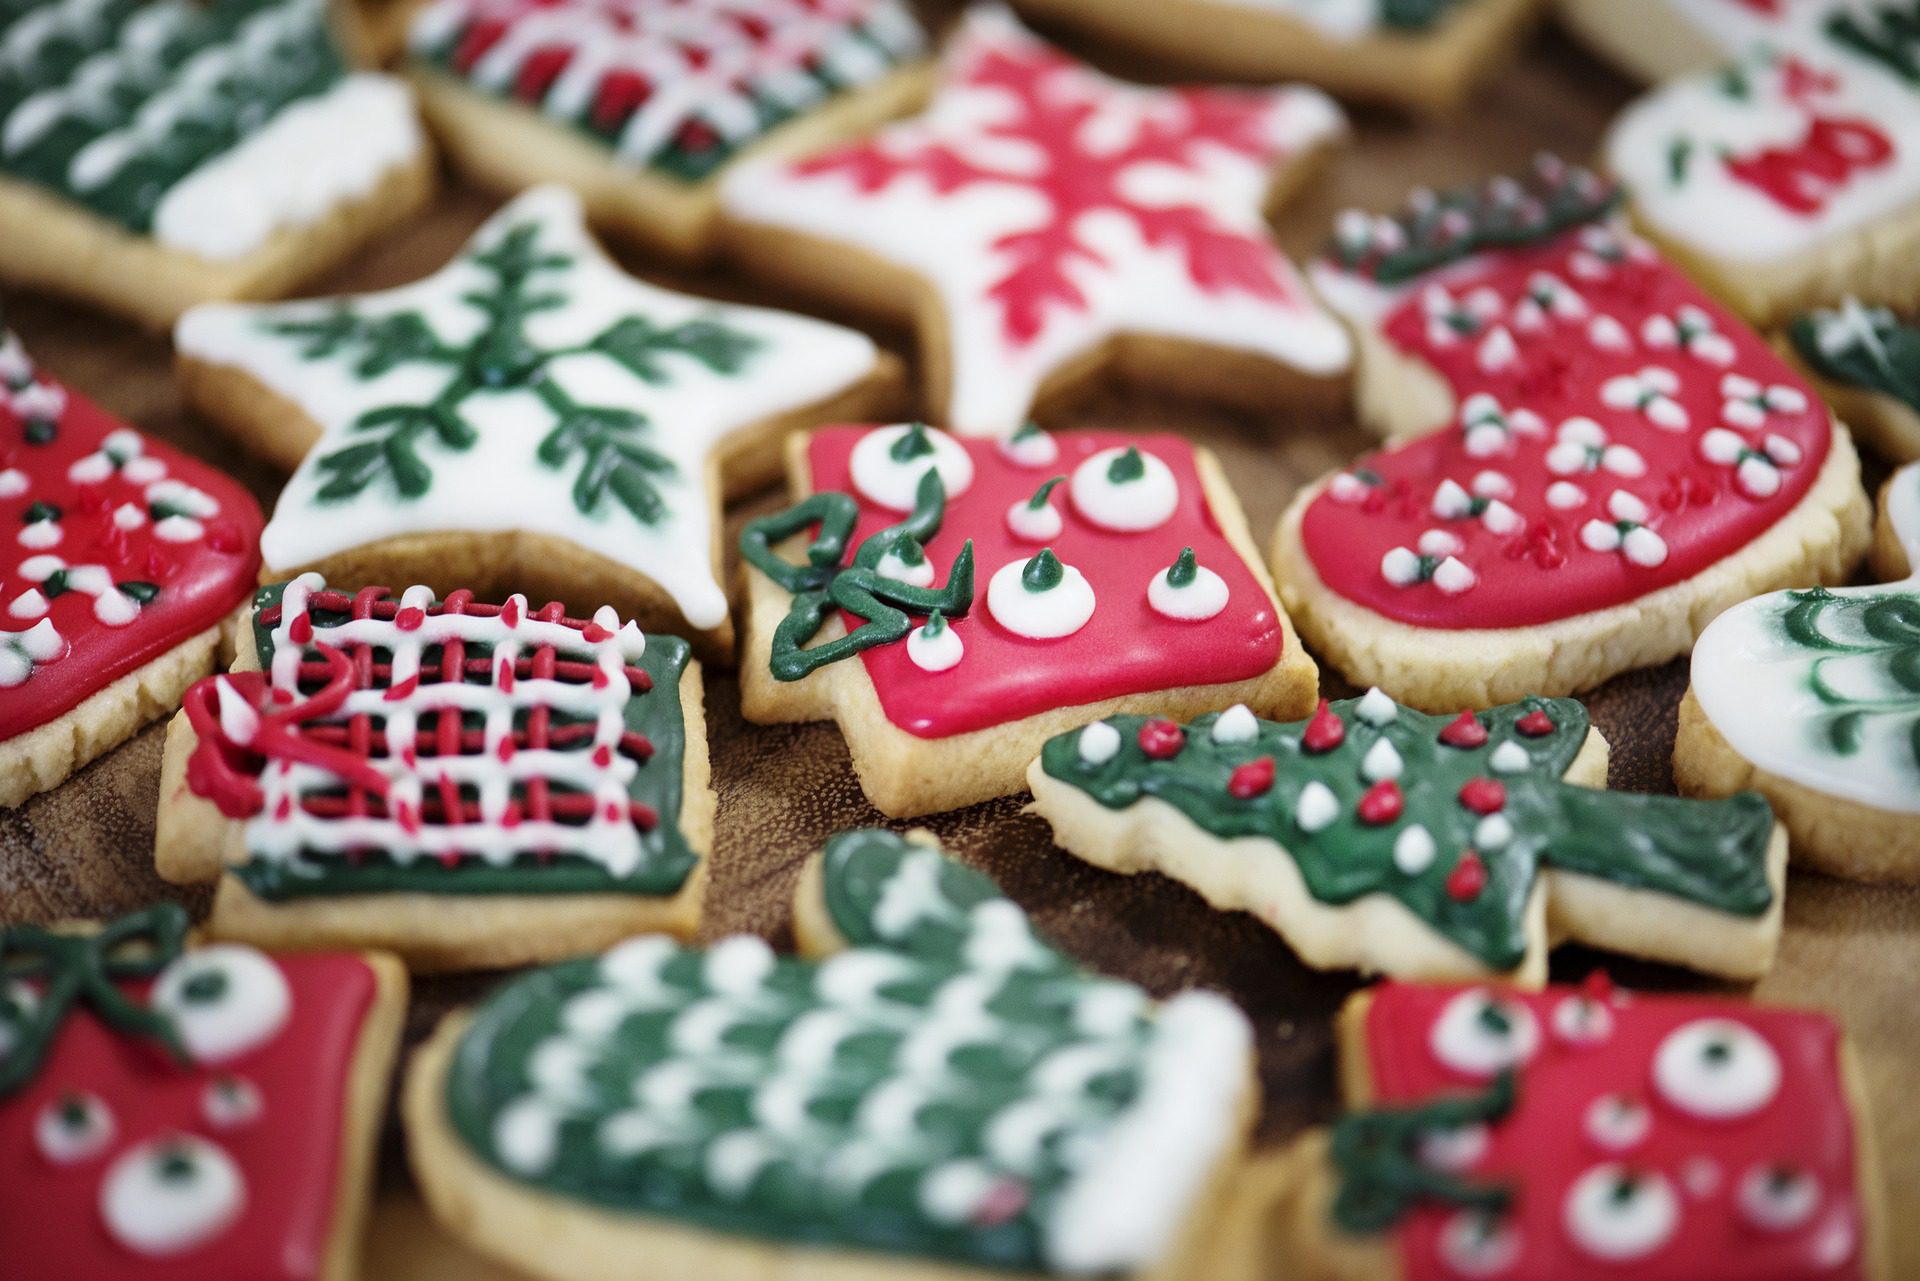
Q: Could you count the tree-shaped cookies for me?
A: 1